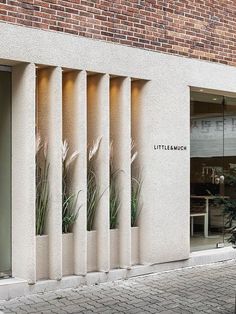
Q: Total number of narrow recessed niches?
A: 5